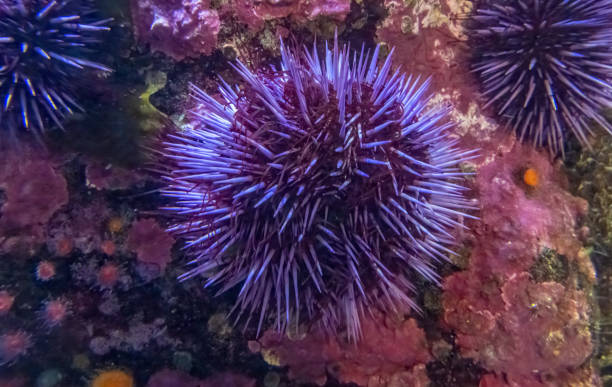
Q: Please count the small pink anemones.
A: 7